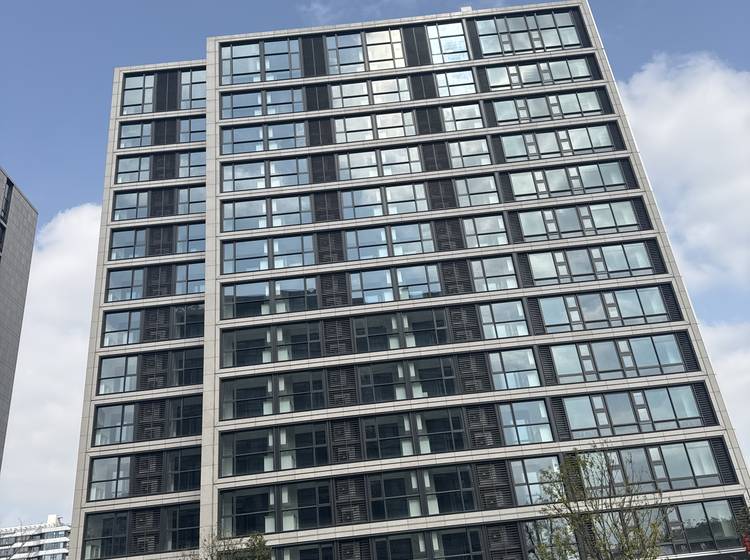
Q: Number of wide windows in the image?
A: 12